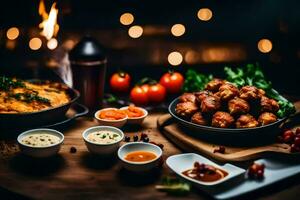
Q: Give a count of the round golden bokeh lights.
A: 9